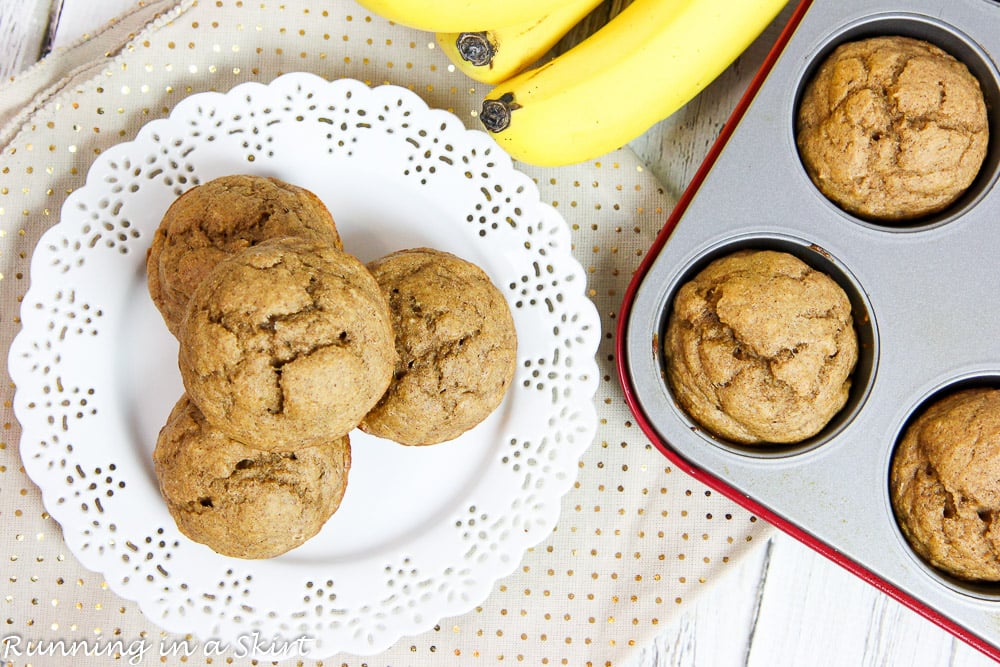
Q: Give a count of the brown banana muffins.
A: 7